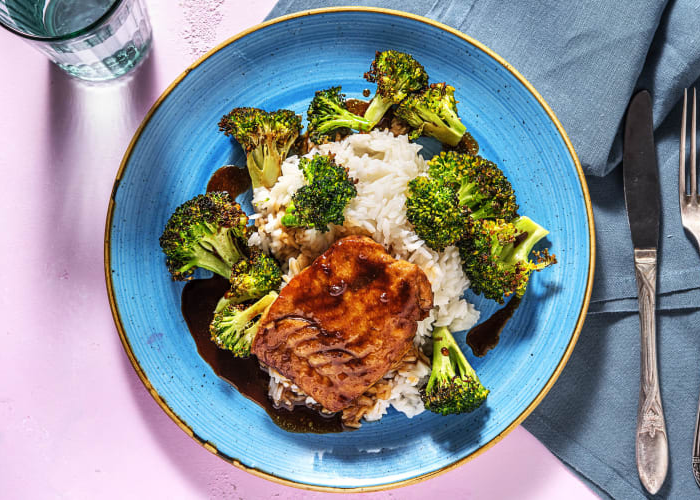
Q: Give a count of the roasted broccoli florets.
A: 11